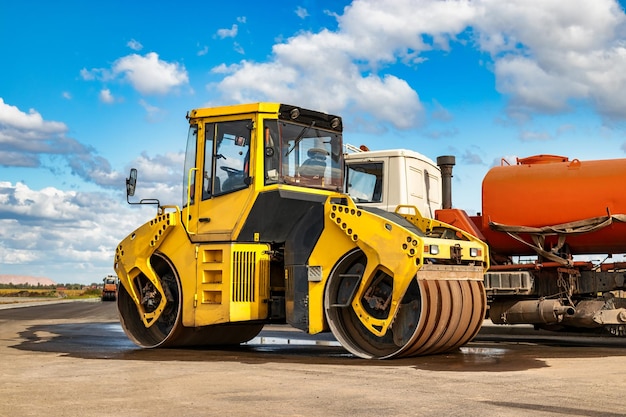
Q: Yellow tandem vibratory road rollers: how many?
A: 1